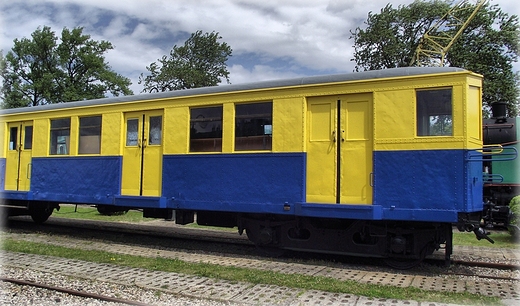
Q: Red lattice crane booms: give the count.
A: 0